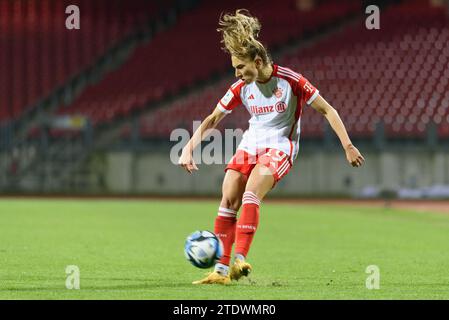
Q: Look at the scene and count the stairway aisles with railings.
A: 2